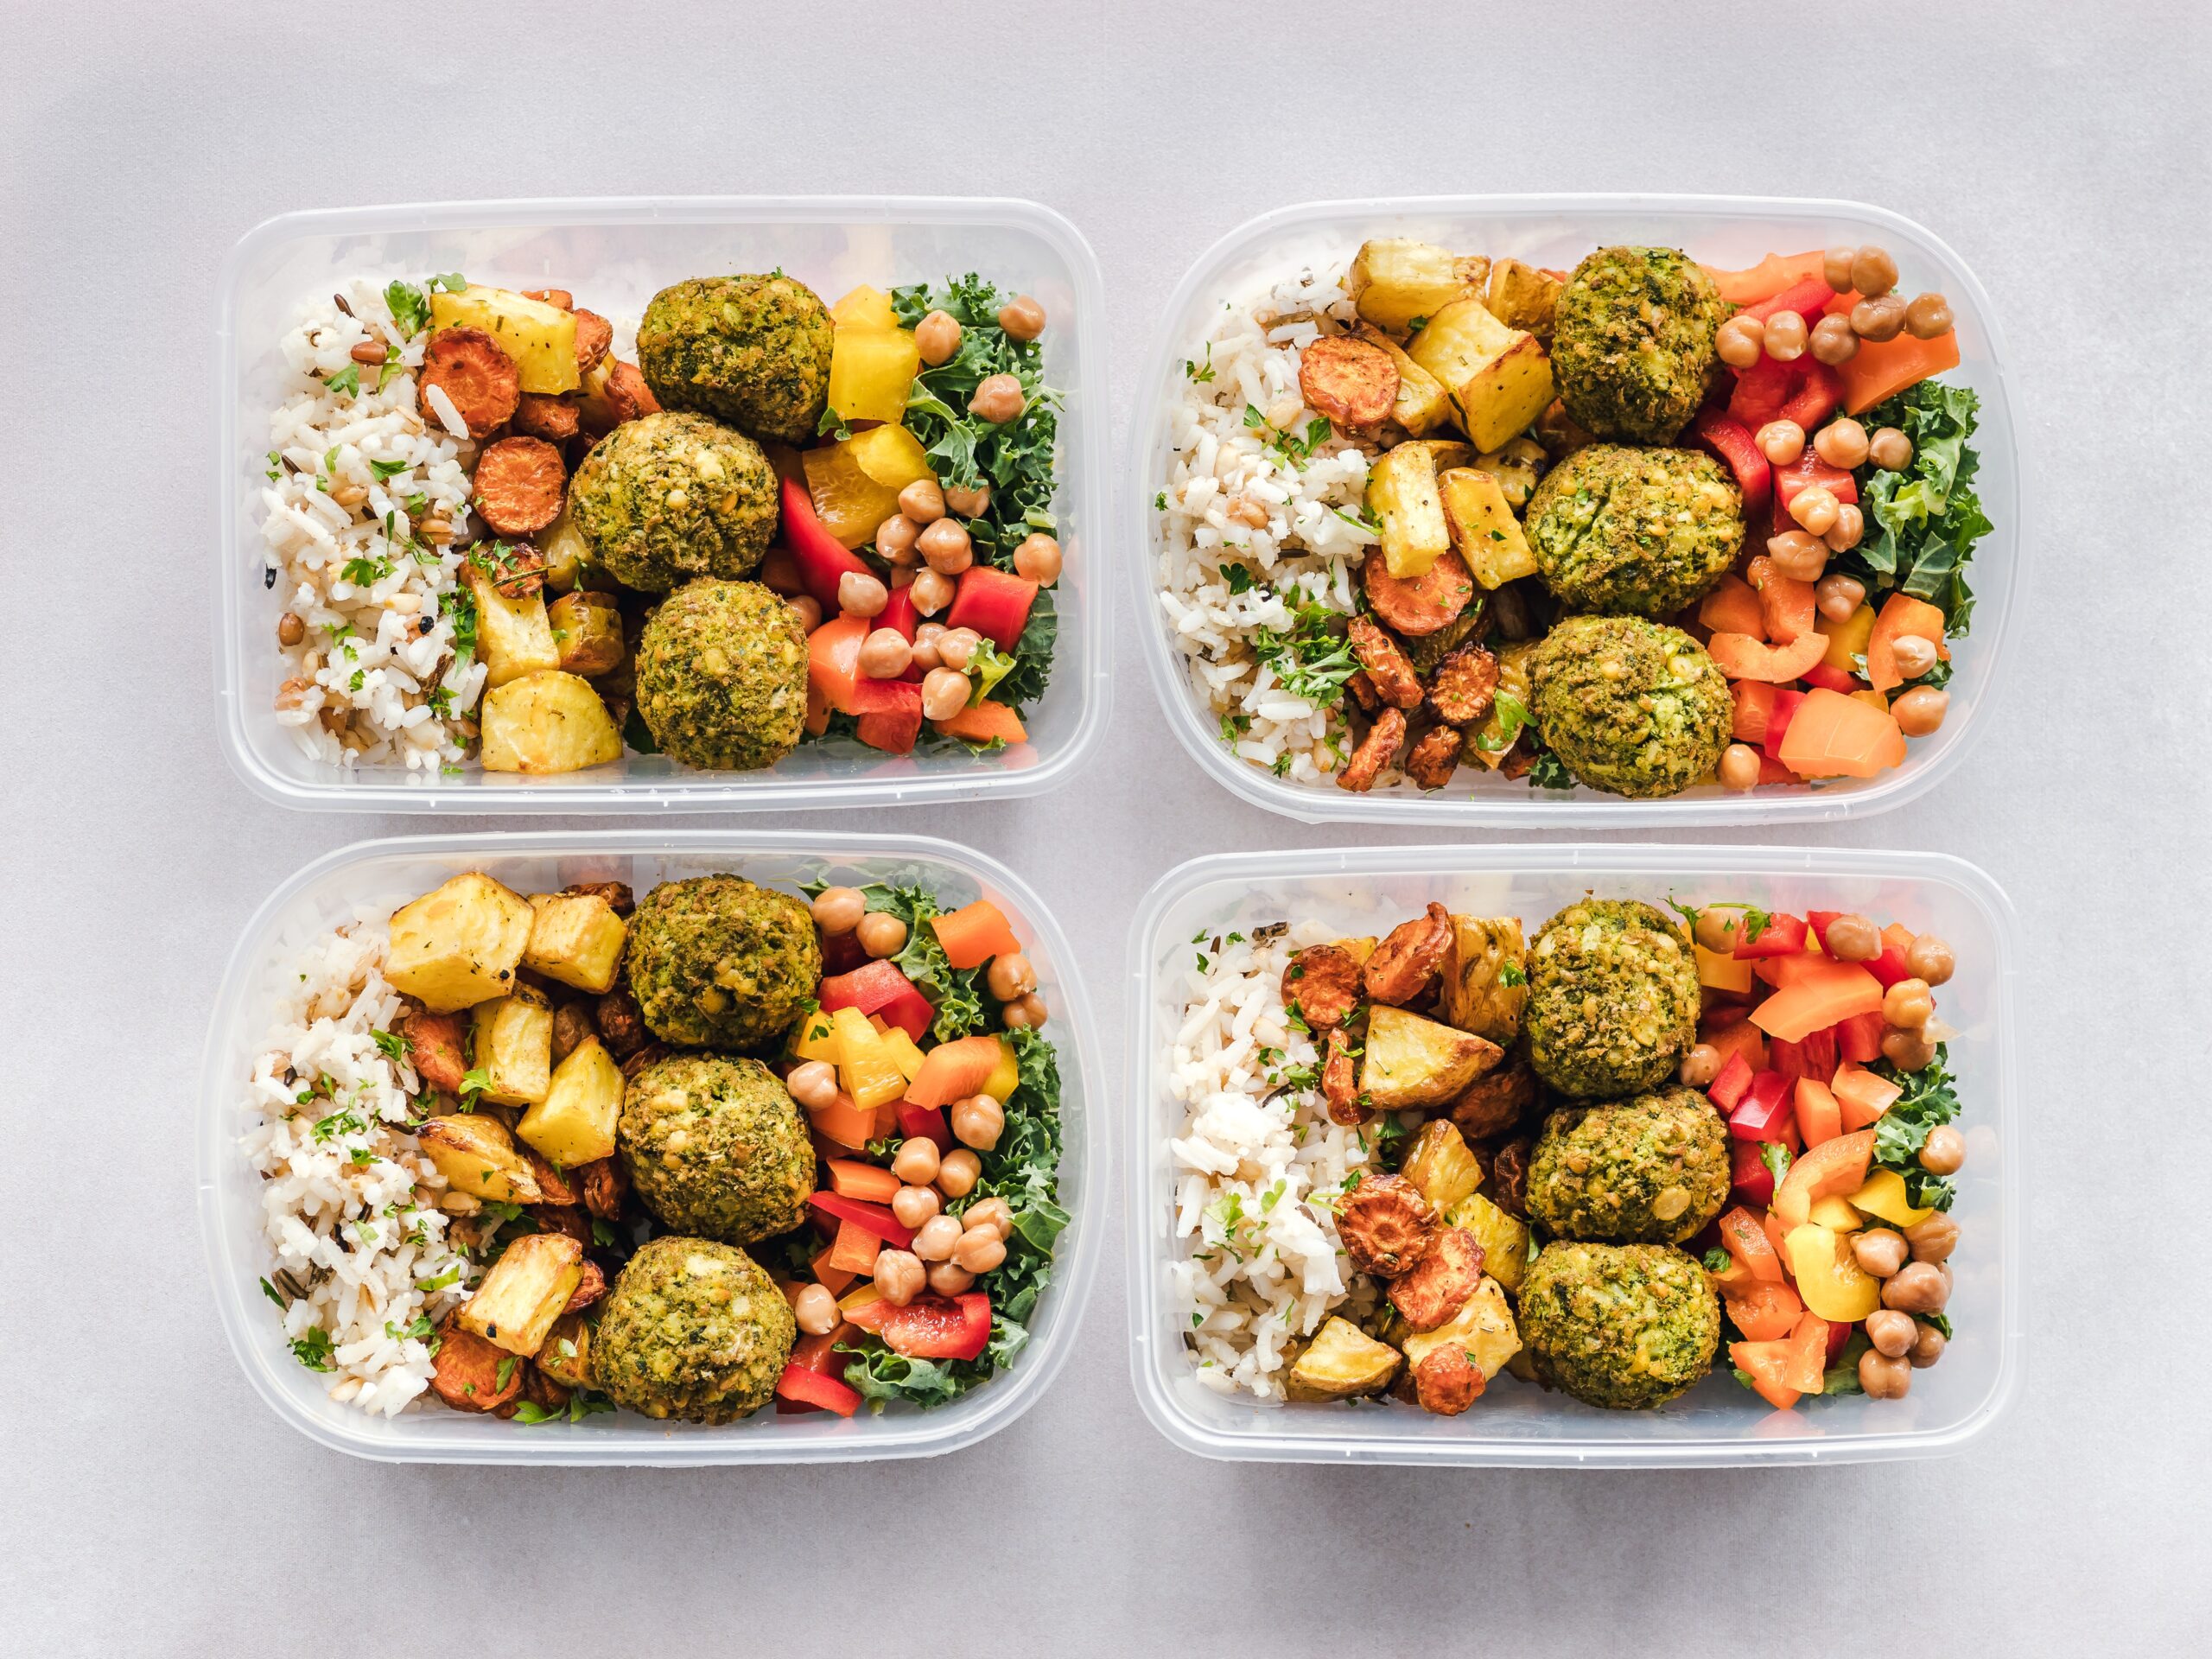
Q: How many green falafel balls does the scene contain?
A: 12